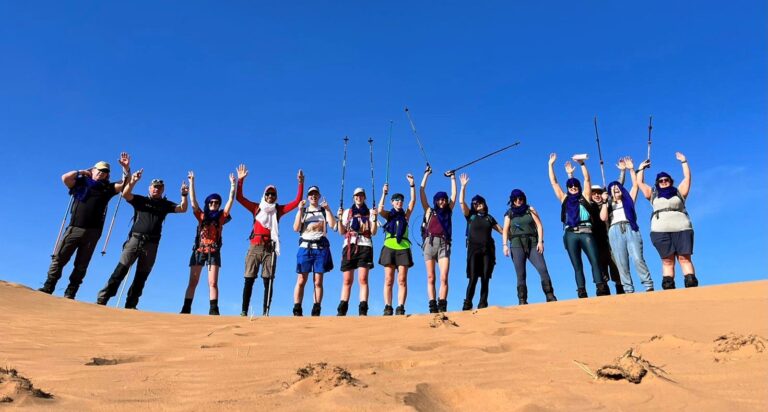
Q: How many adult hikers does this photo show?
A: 14